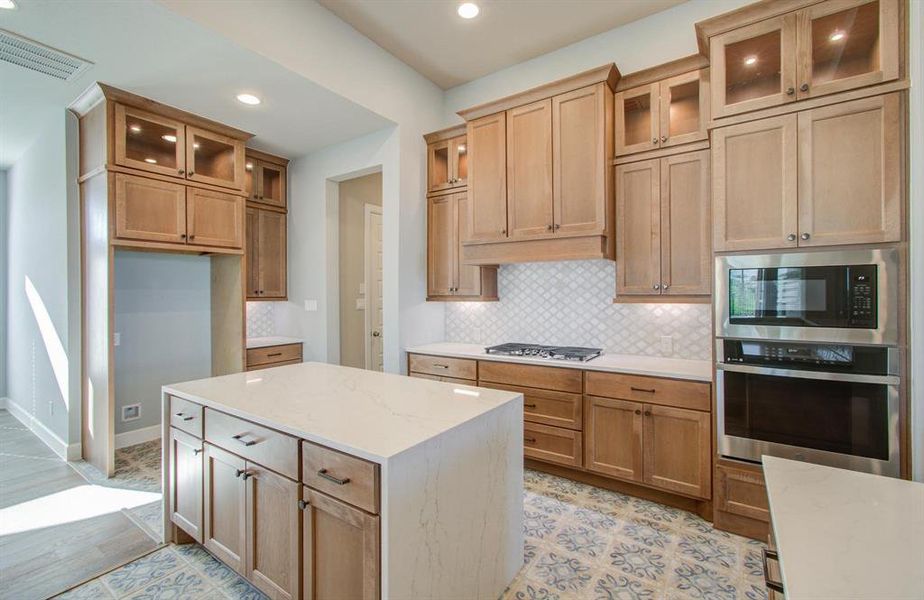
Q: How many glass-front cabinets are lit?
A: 5